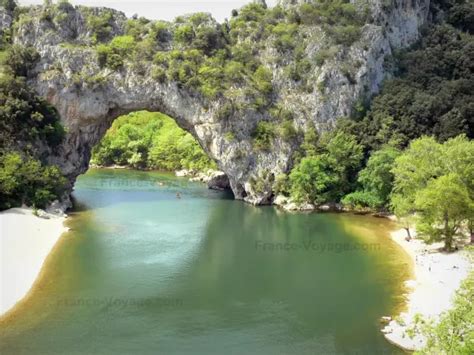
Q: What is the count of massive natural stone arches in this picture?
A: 1